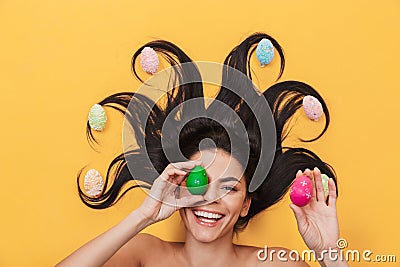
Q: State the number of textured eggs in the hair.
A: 6